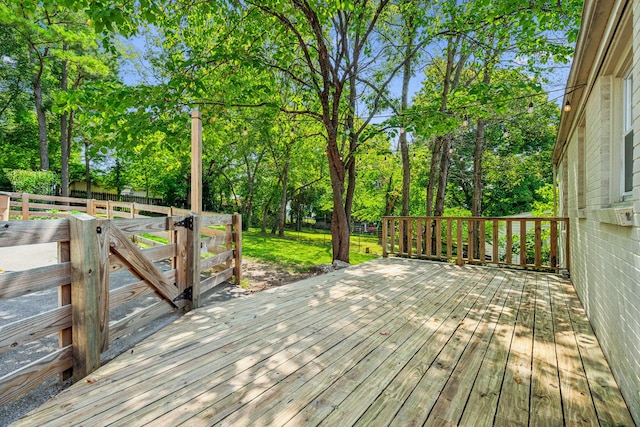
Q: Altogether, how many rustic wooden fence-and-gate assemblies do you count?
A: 1